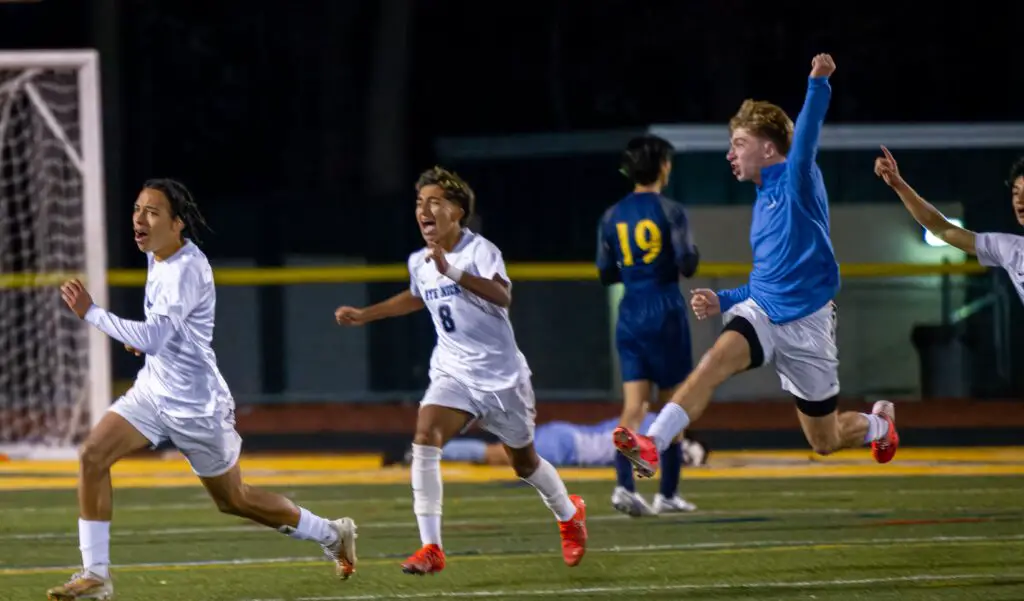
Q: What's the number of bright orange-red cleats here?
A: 4